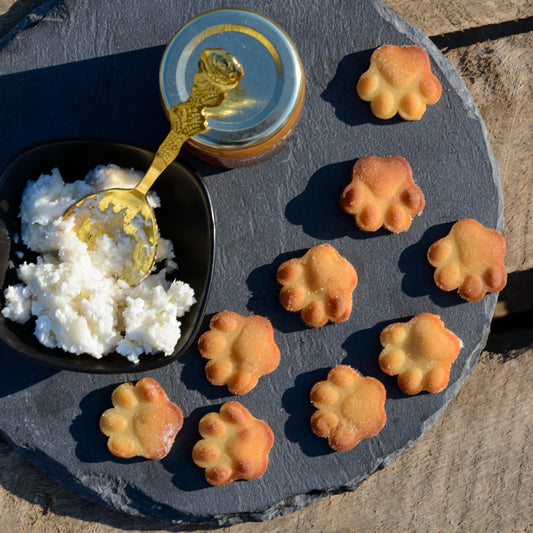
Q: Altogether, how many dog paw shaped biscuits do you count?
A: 9